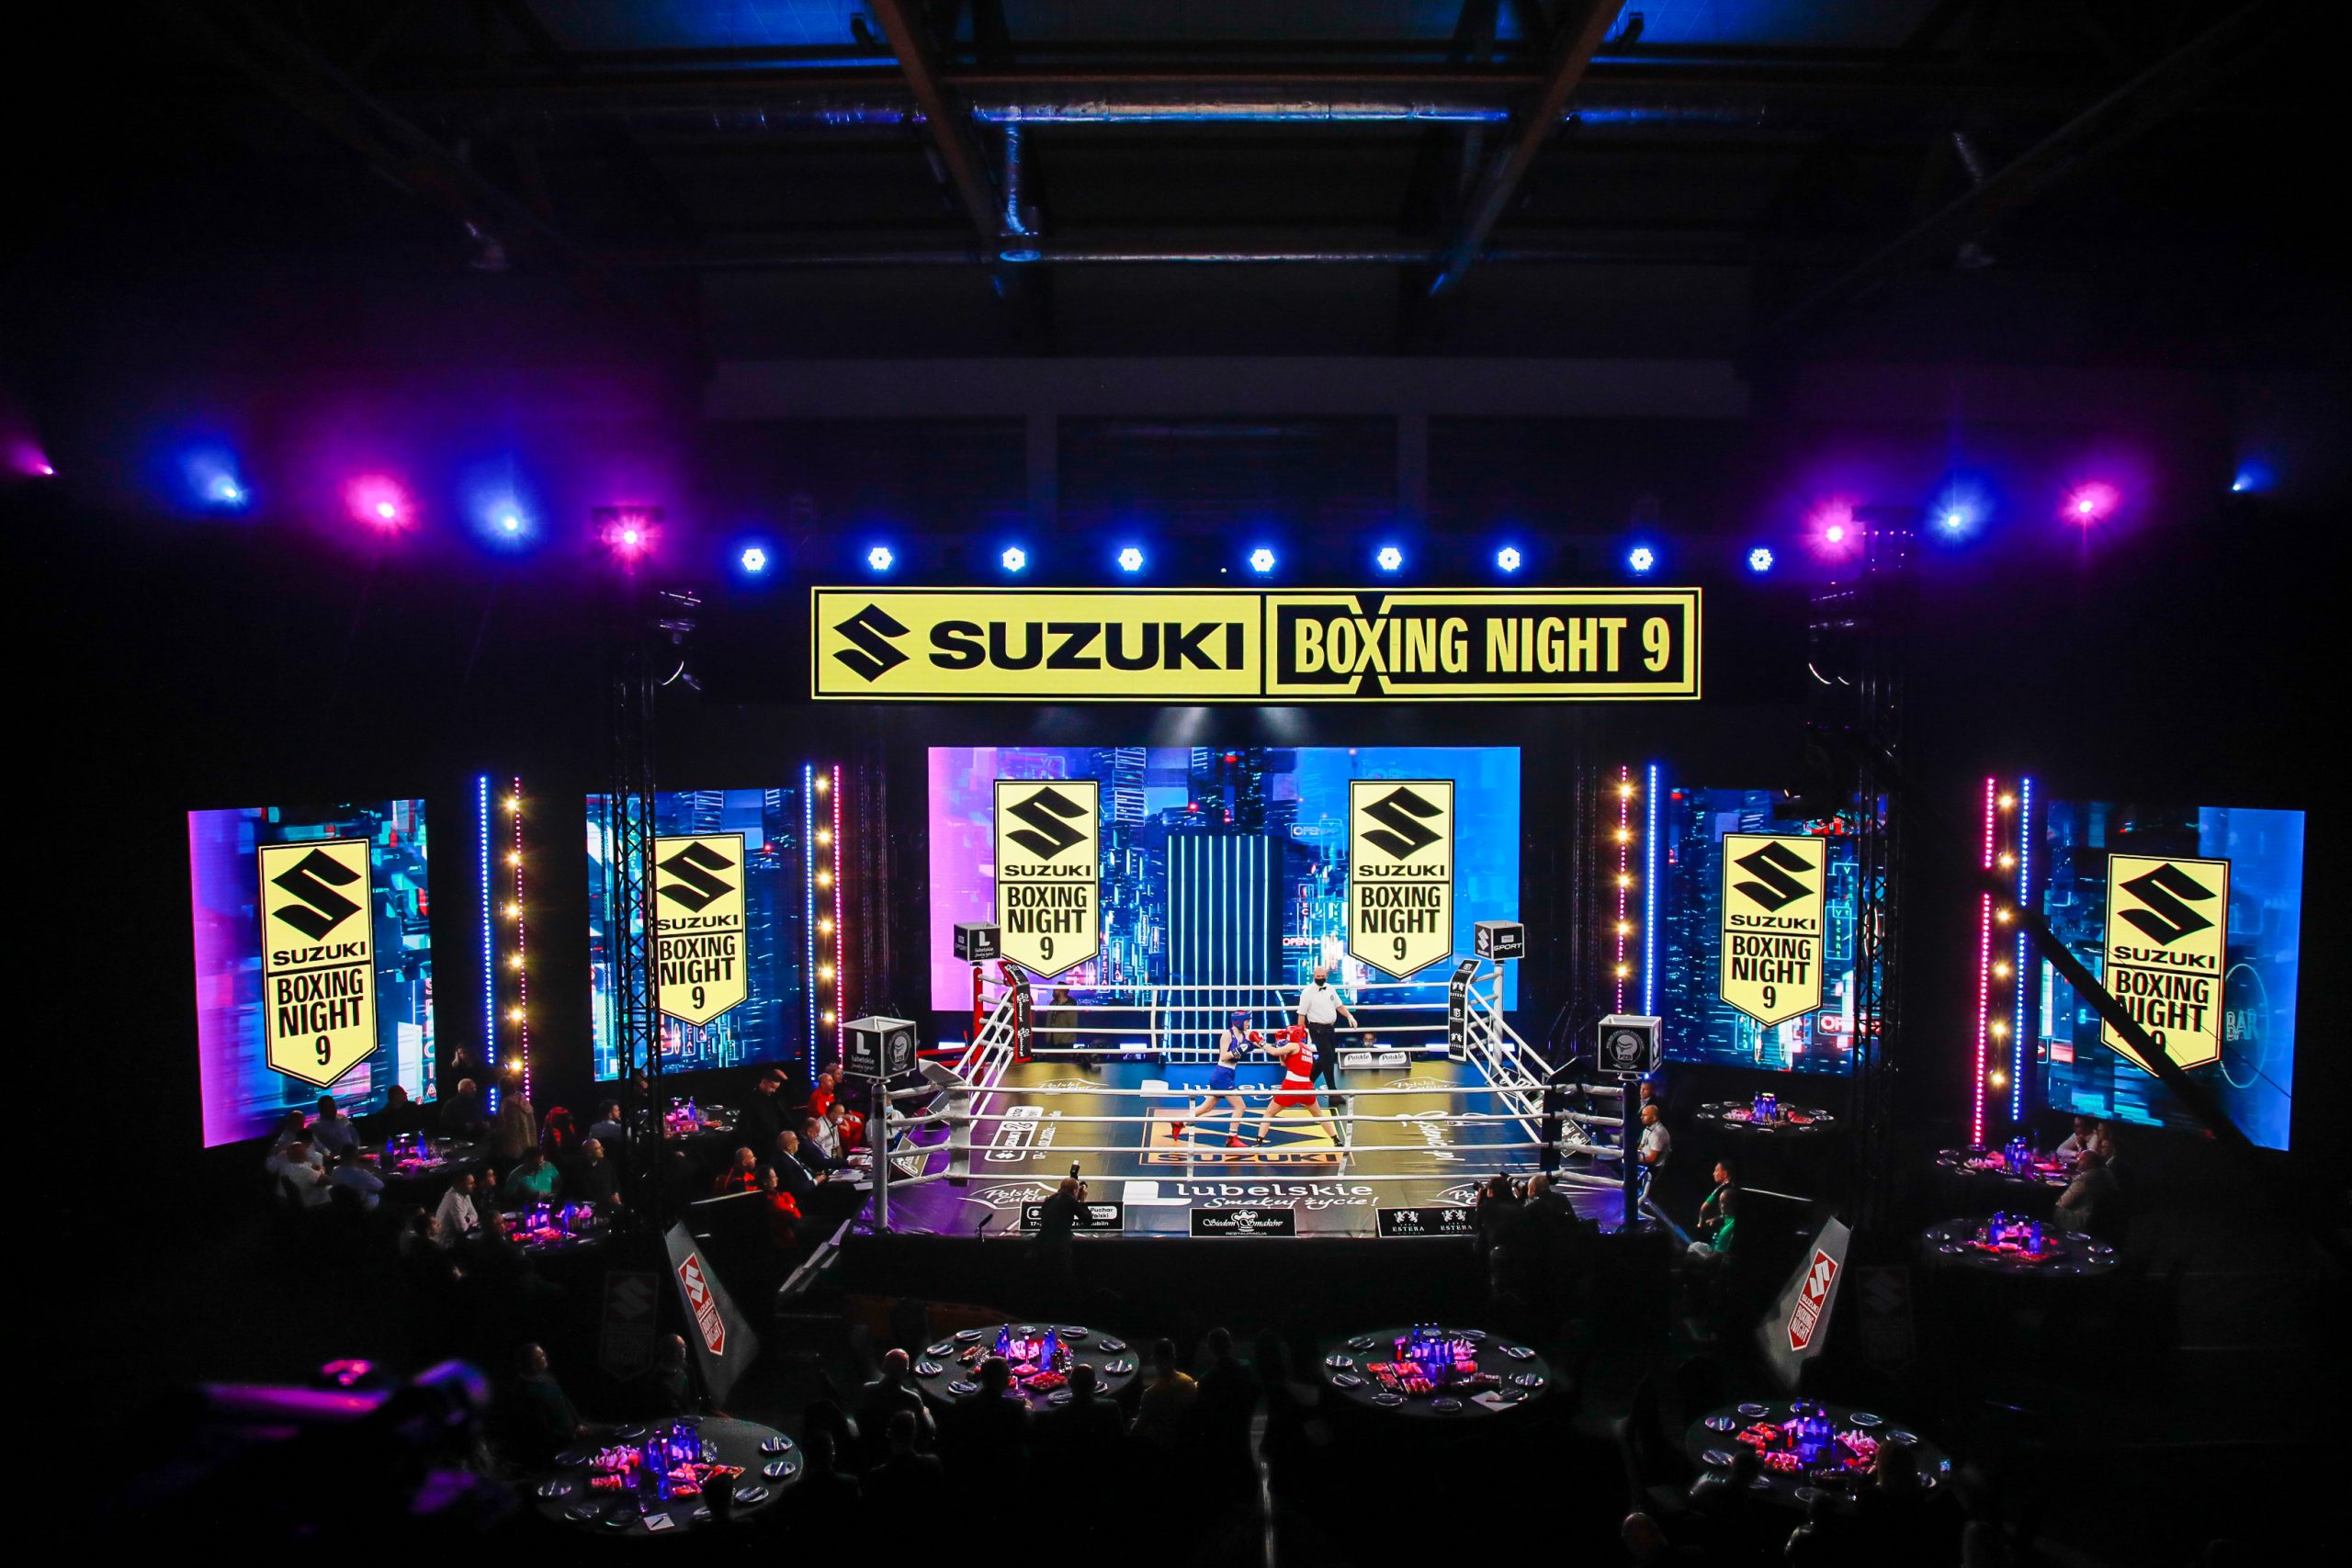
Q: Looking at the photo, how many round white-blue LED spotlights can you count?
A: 9